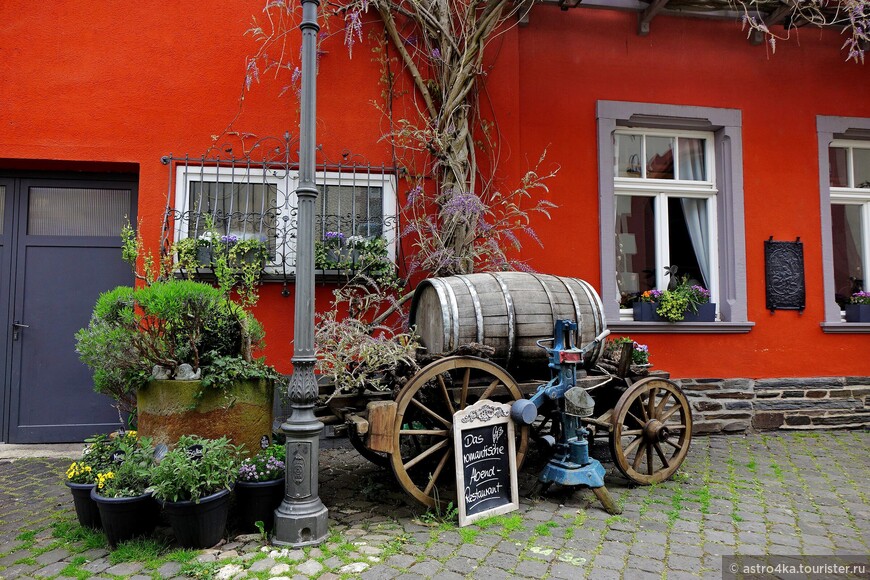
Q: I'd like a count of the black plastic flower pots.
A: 4